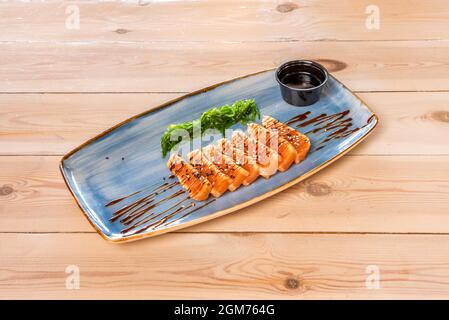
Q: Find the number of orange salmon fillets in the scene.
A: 7